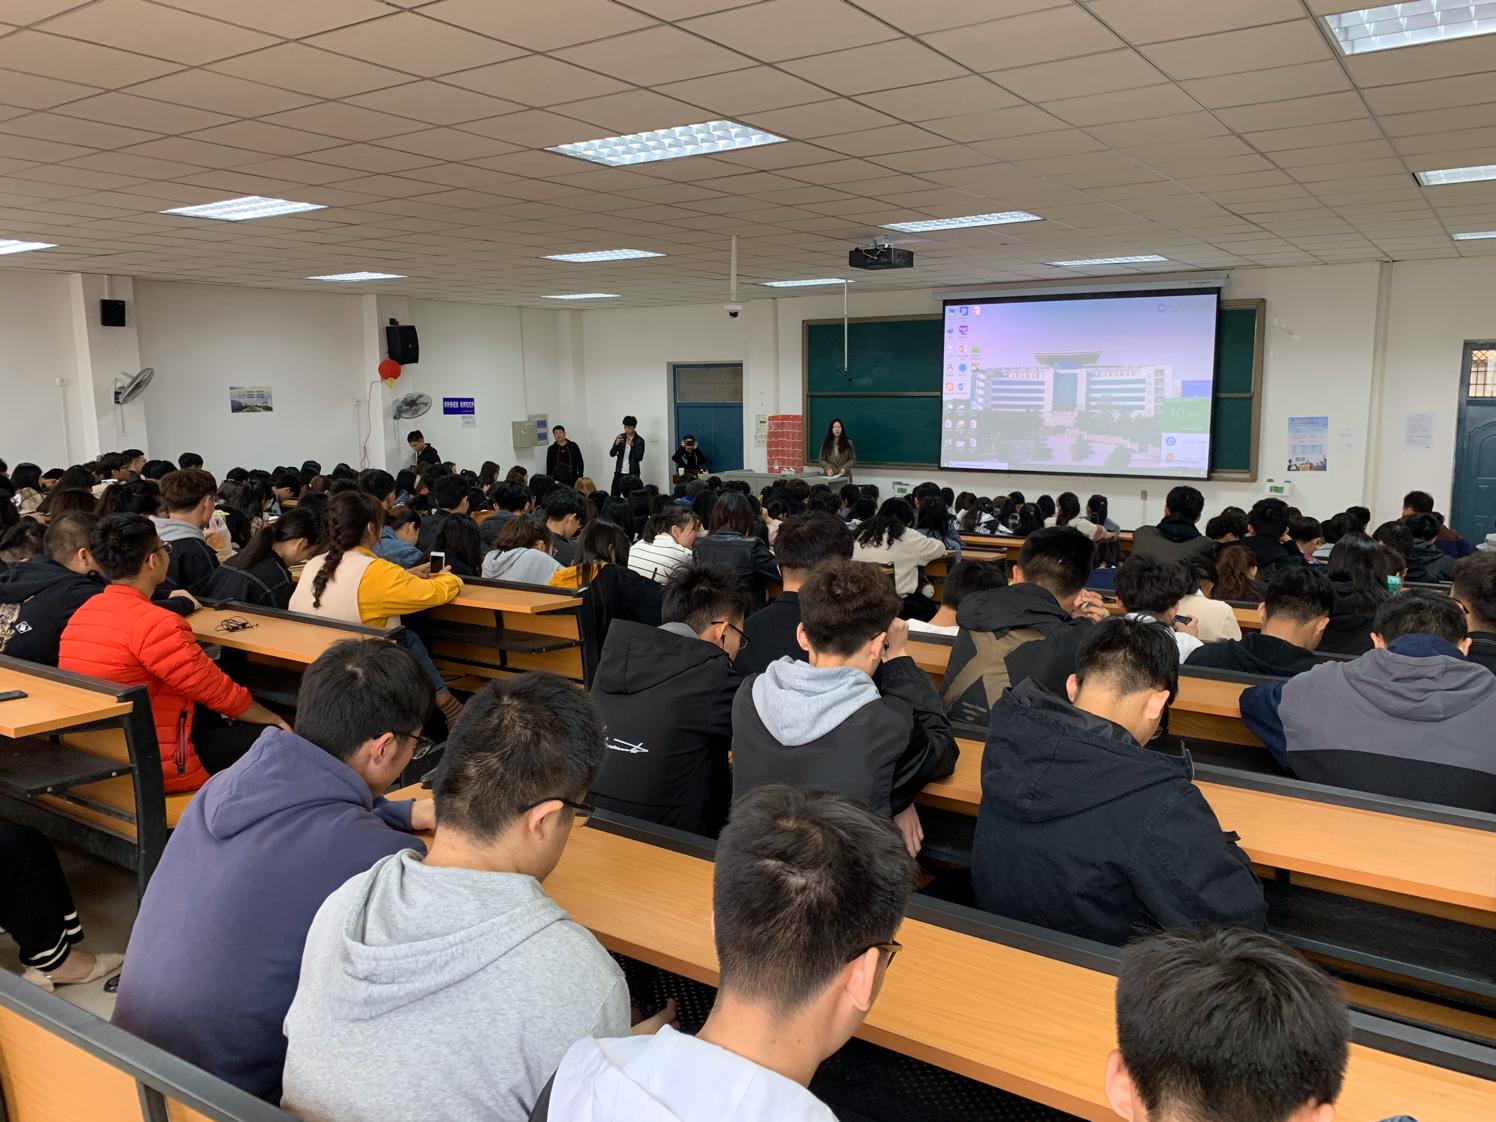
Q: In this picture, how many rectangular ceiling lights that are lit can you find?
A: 12